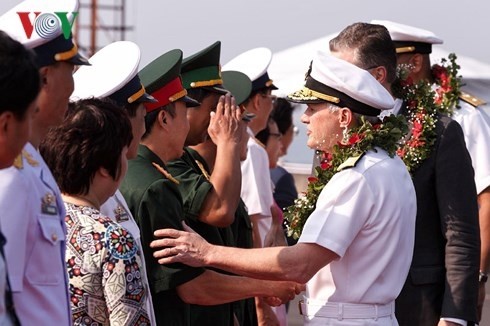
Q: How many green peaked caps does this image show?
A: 3